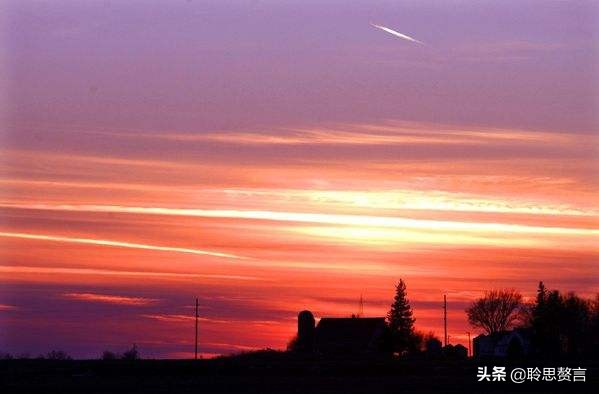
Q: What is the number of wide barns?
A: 1